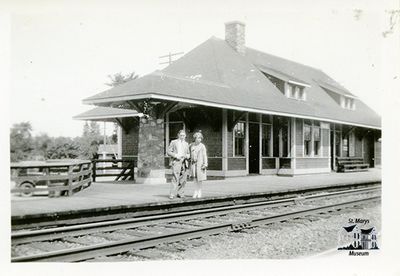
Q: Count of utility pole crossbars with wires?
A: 2